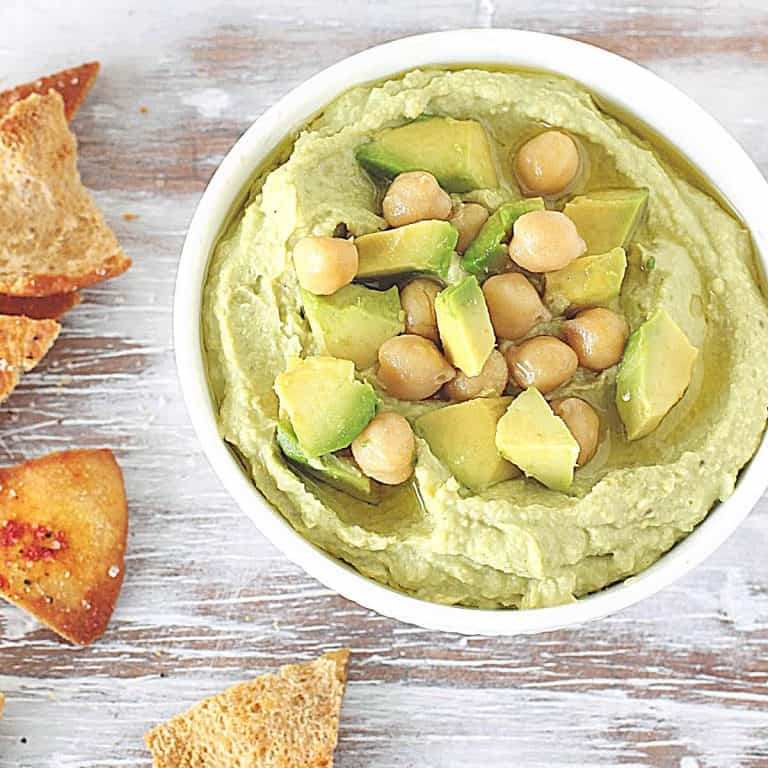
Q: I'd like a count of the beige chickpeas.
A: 13